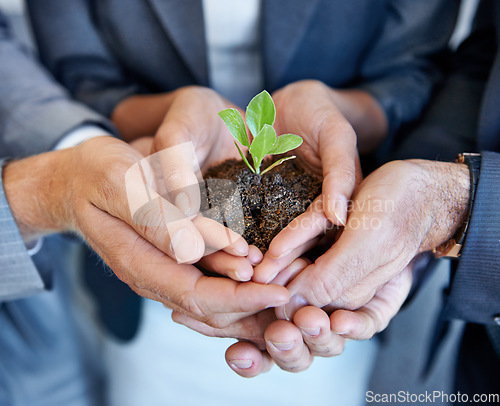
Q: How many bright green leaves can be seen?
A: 4